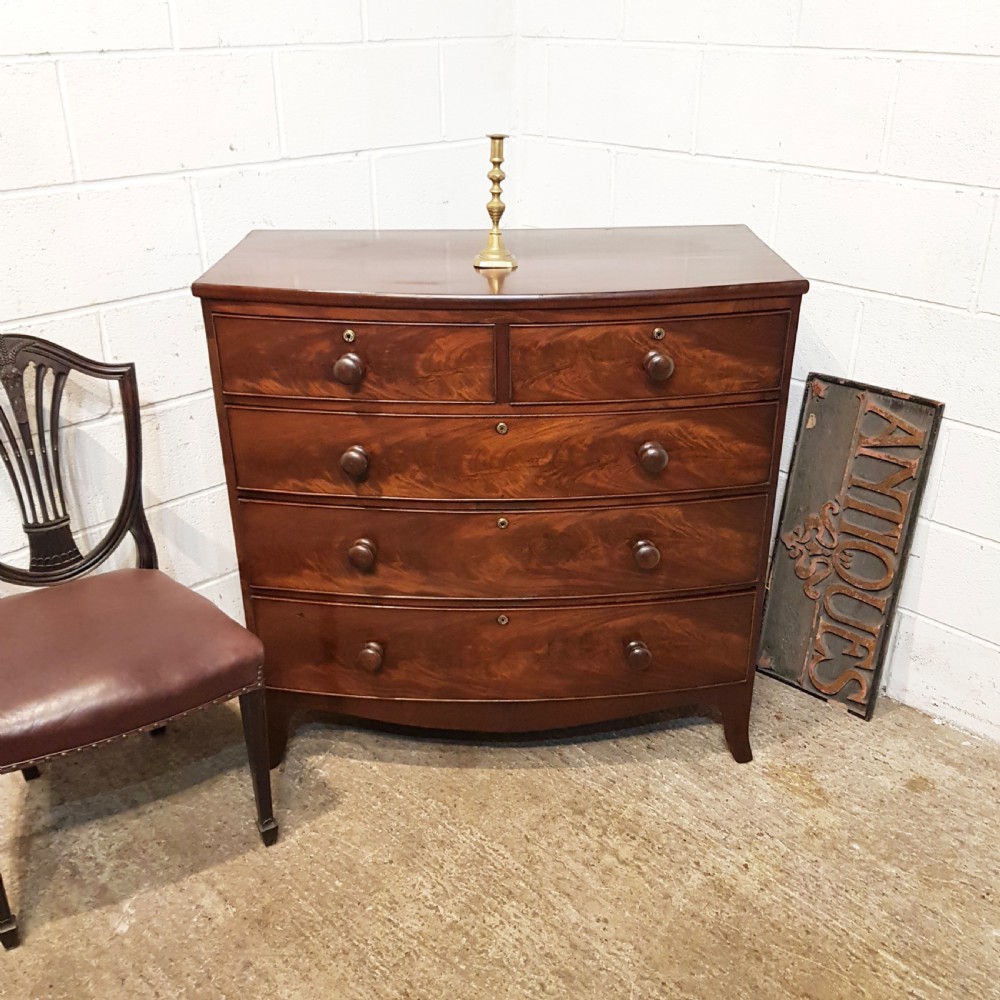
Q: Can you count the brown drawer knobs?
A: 8